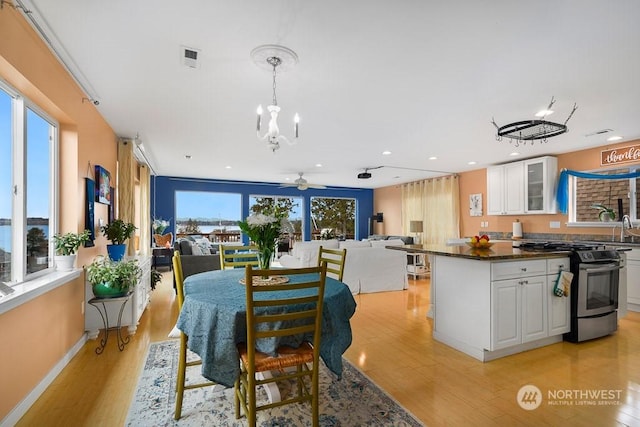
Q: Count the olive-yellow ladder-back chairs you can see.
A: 4